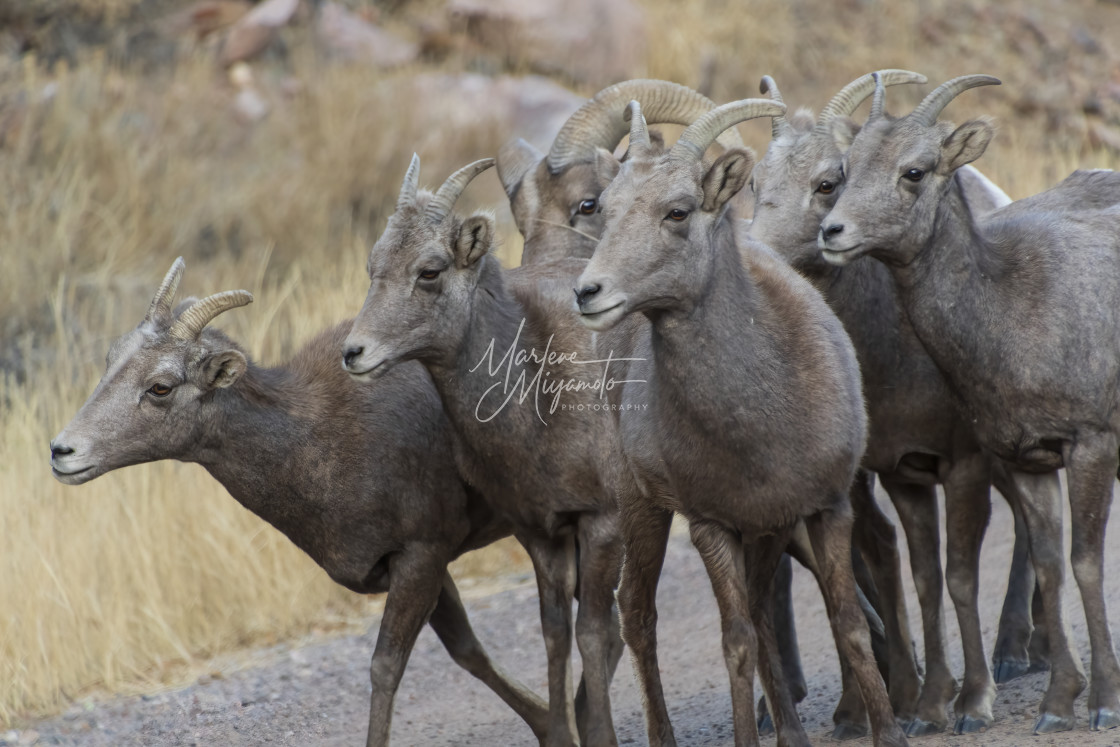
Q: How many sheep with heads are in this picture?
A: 6